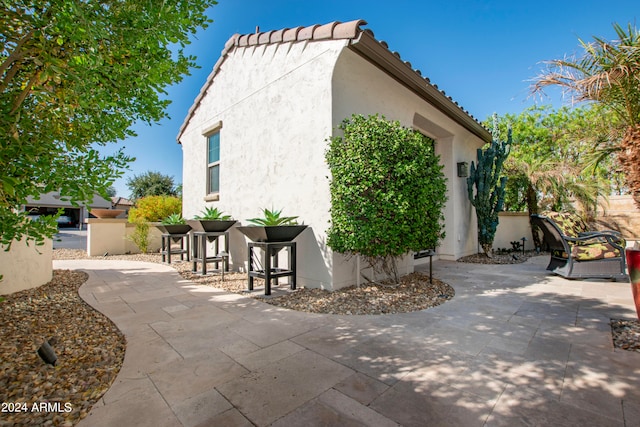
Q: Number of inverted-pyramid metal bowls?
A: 3